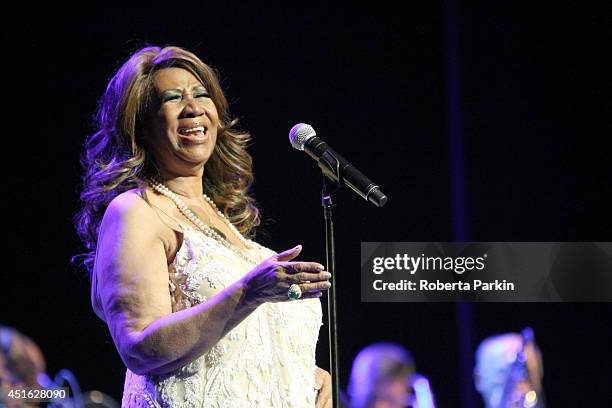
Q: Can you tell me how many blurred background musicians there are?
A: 3